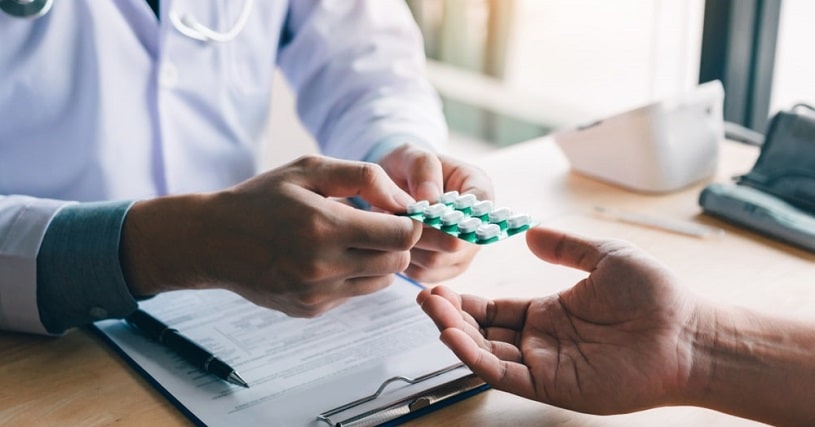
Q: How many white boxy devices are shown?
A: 1